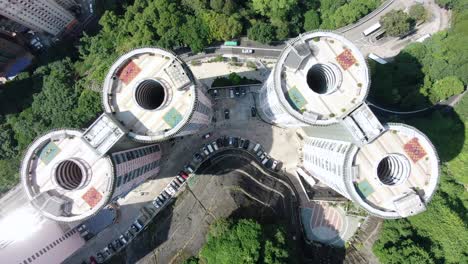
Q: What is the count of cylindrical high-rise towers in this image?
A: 4